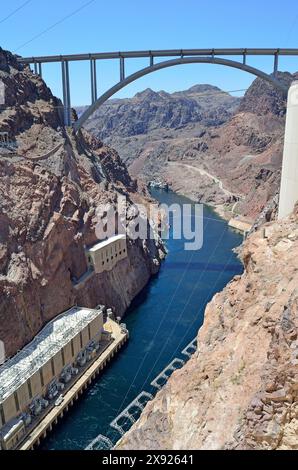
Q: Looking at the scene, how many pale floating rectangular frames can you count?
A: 4